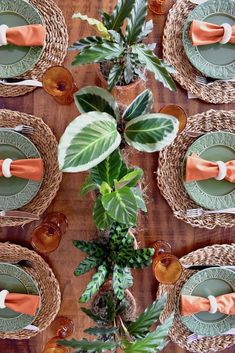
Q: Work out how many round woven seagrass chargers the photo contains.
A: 6